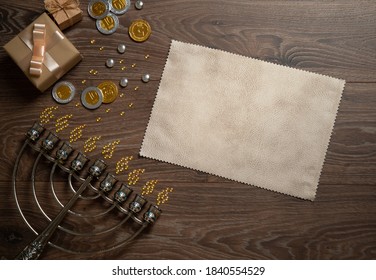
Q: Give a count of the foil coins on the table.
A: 7